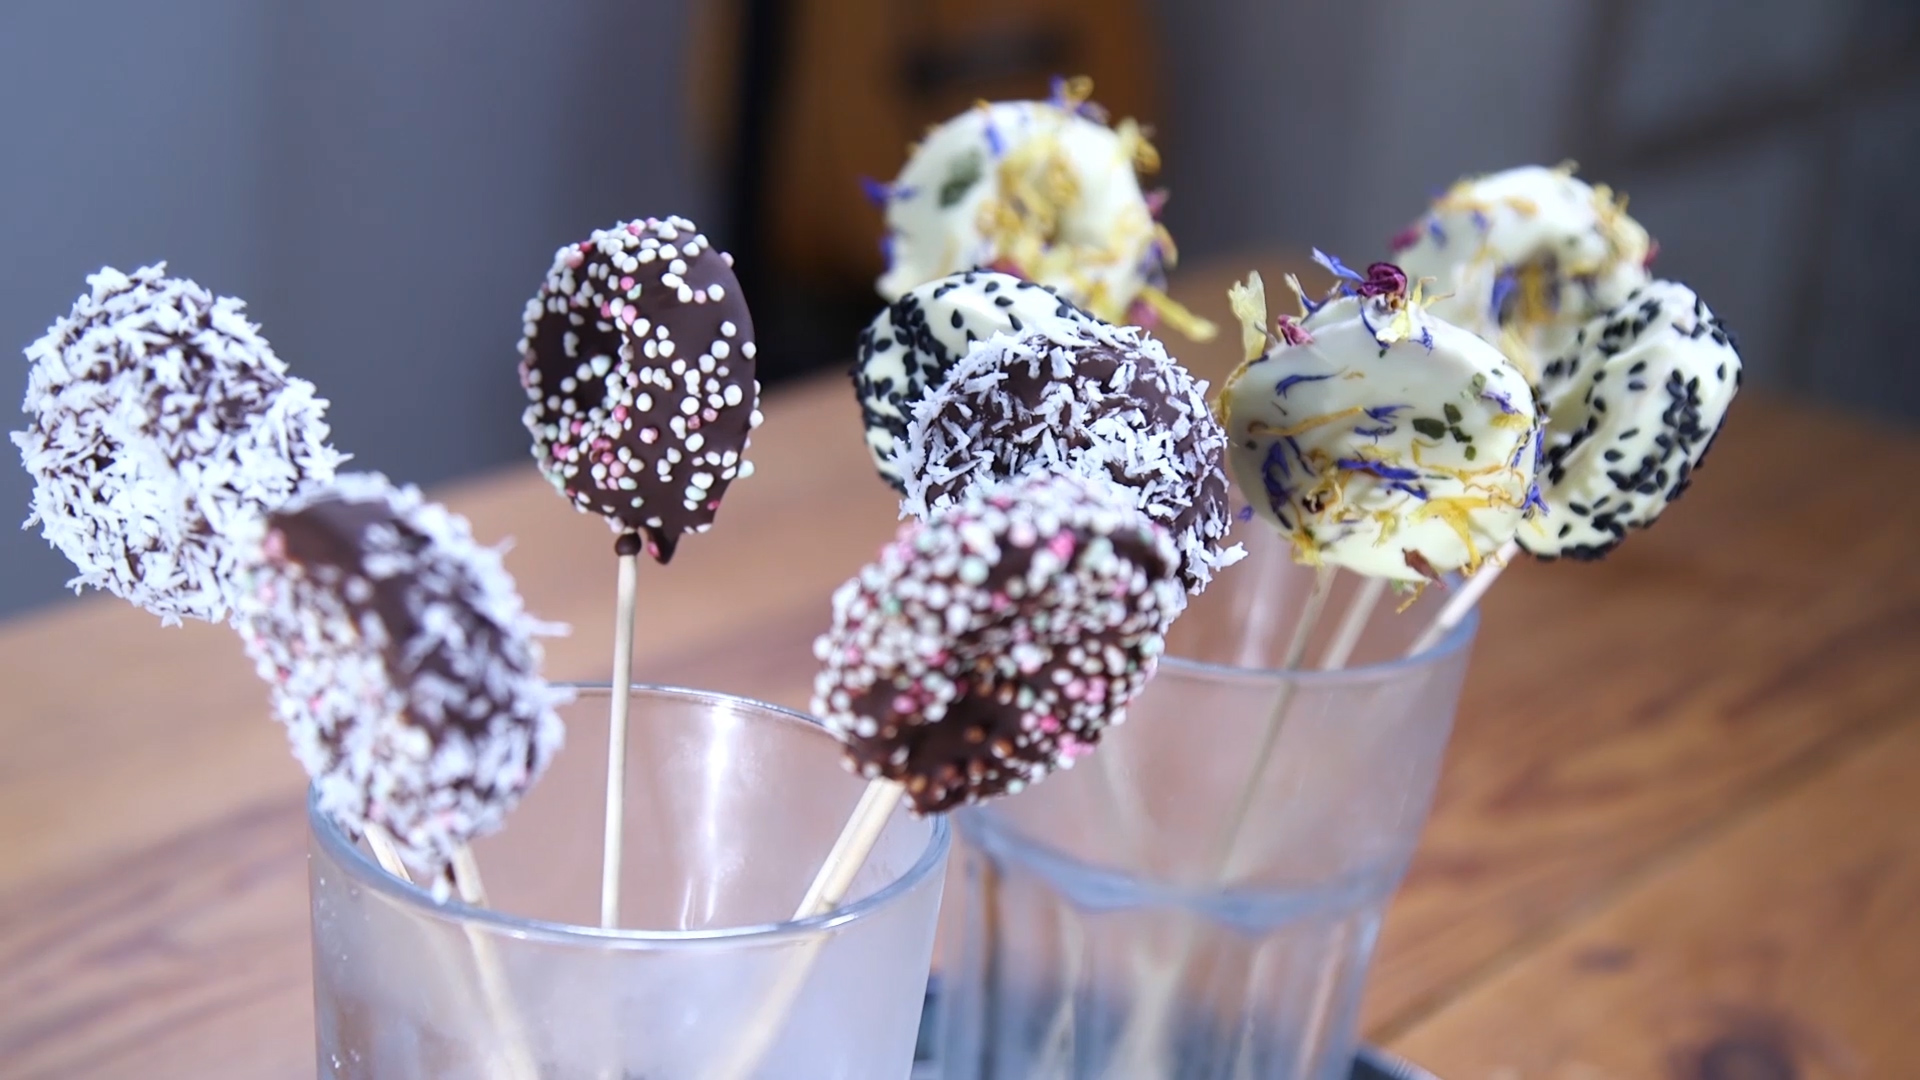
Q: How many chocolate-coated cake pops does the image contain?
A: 5